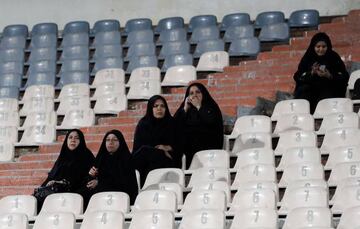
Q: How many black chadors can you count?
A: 5